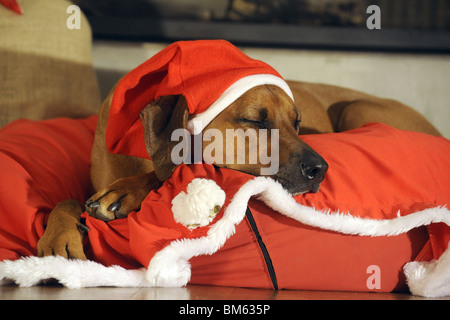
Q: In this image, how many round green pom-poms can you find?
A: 0